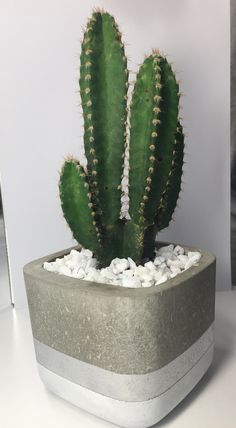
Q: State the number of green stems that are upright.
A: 4